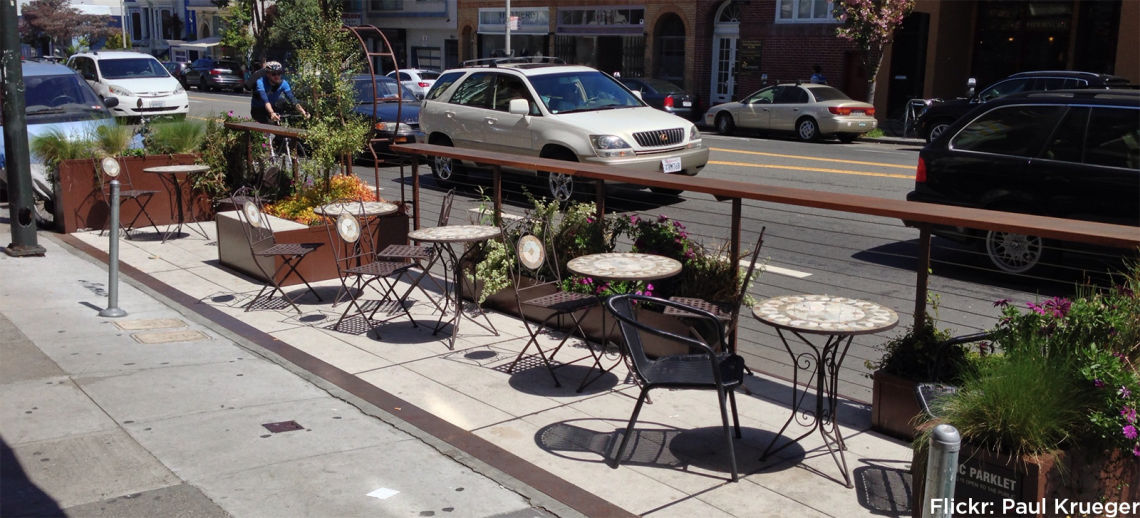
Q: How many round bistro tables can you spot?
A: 5